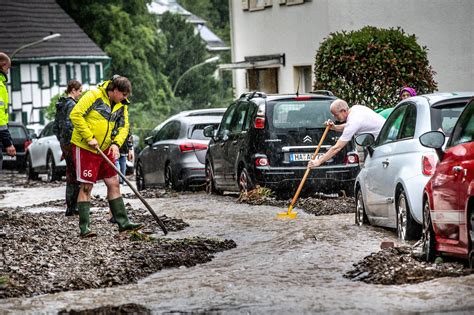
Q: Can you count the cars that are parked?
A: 6